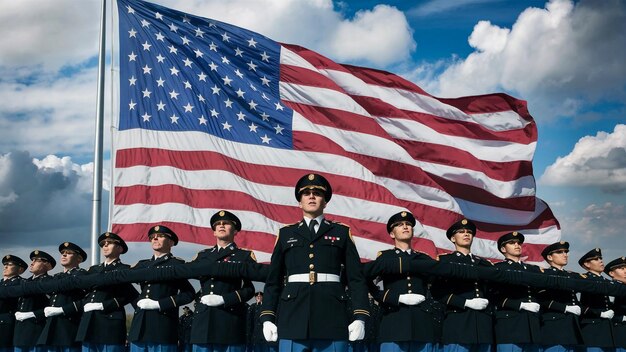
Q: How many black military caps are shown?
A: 13